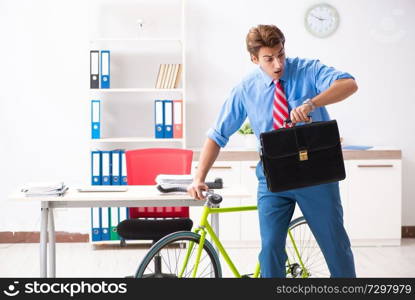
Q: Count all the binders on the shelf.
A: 14